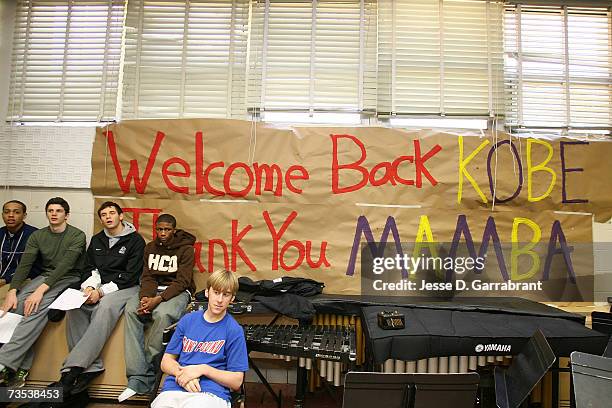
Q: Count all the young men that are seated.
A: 5